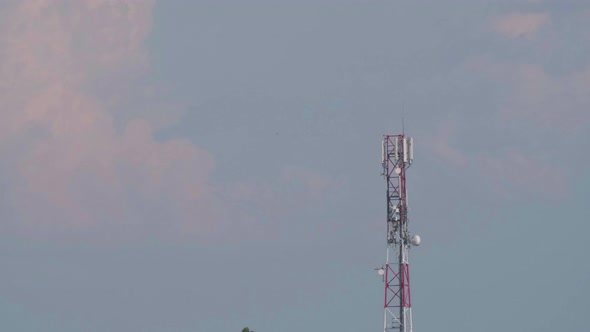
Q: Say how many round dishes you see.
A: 3